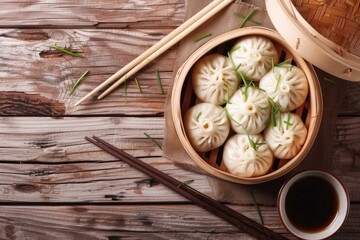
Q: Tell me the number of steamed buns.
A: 7